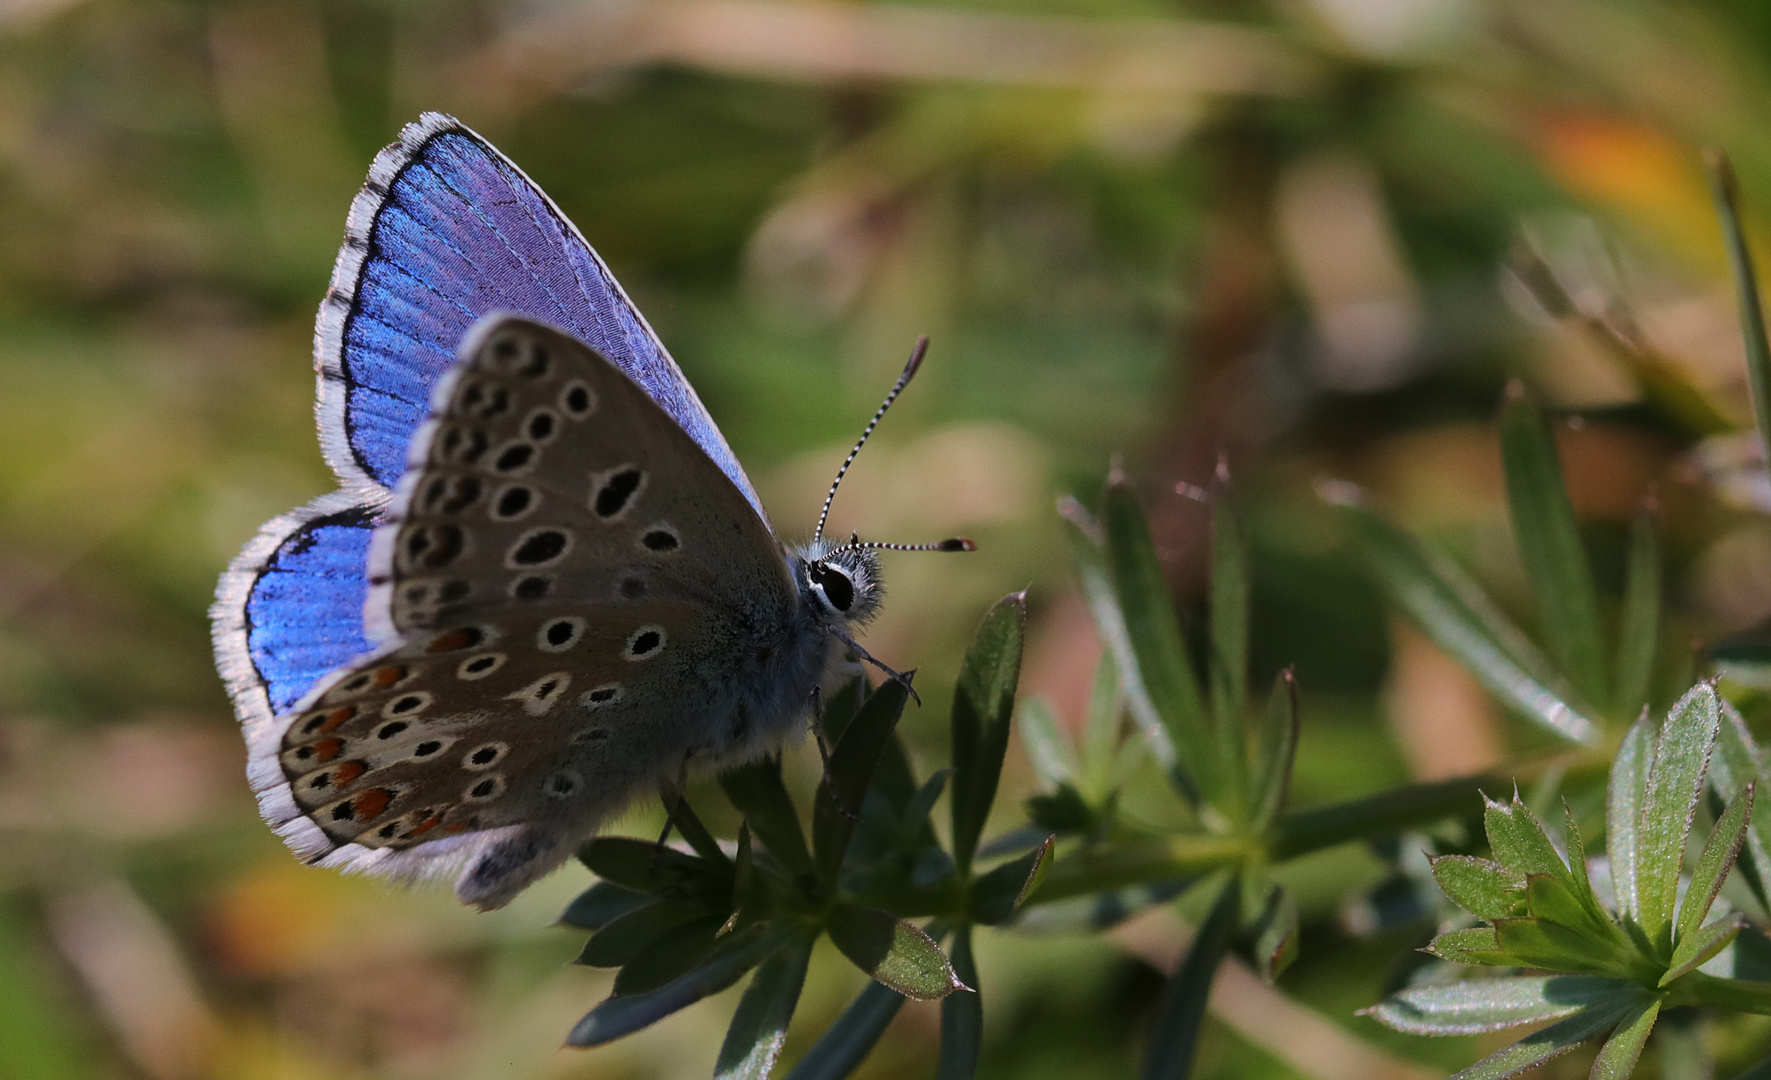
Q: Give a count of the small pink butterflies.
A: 0